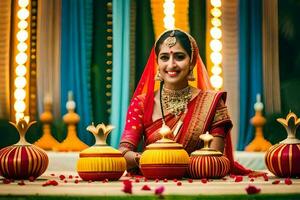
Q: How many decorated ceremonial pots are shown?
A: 5